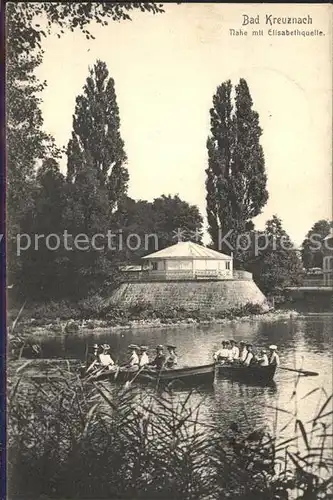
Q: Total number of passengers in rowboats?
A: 12